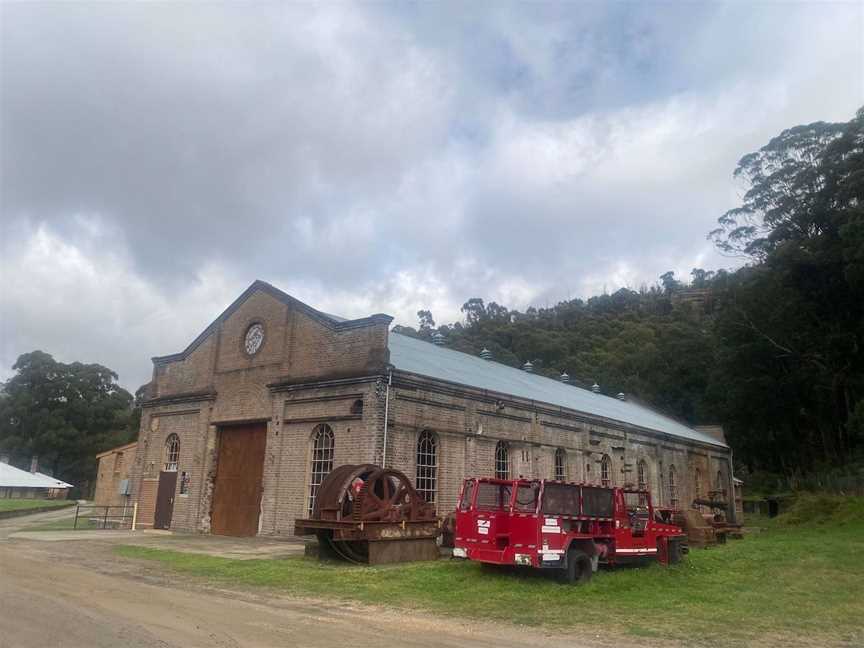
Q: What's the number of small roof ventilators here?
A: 6